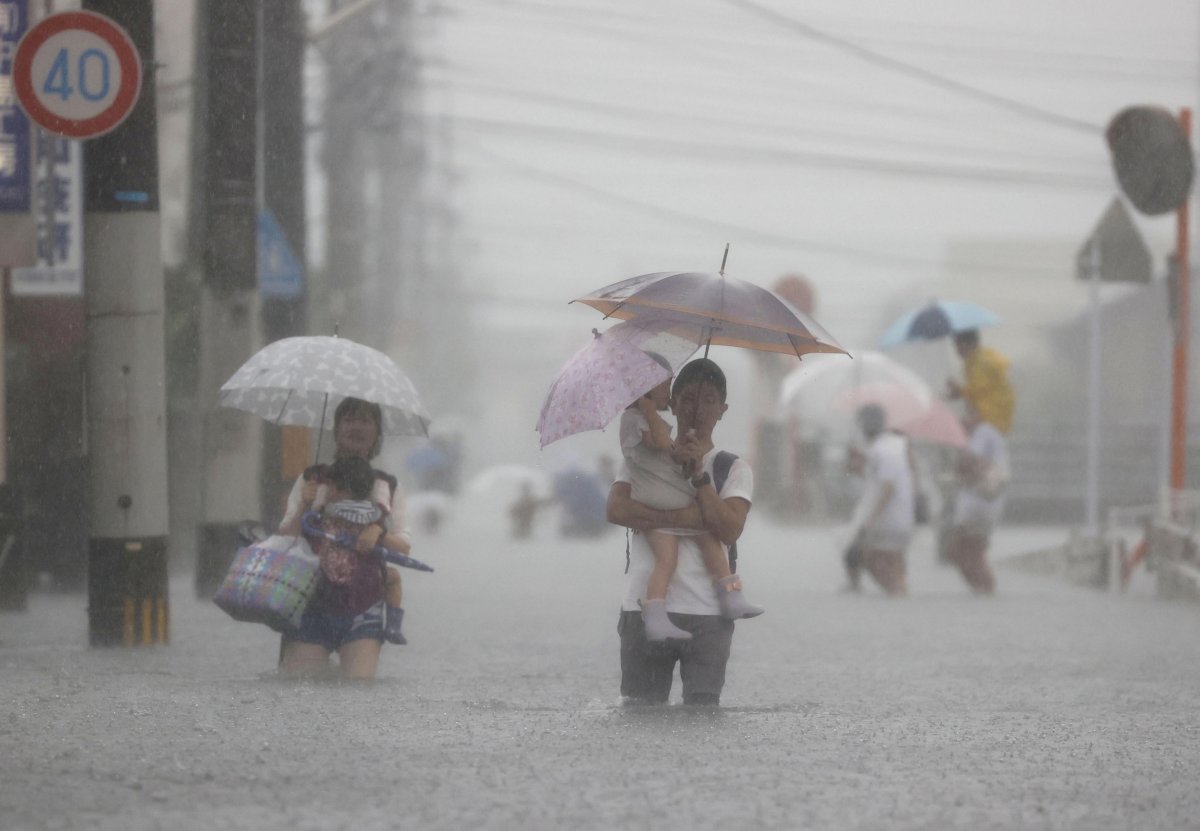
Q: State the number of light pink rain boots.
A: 2